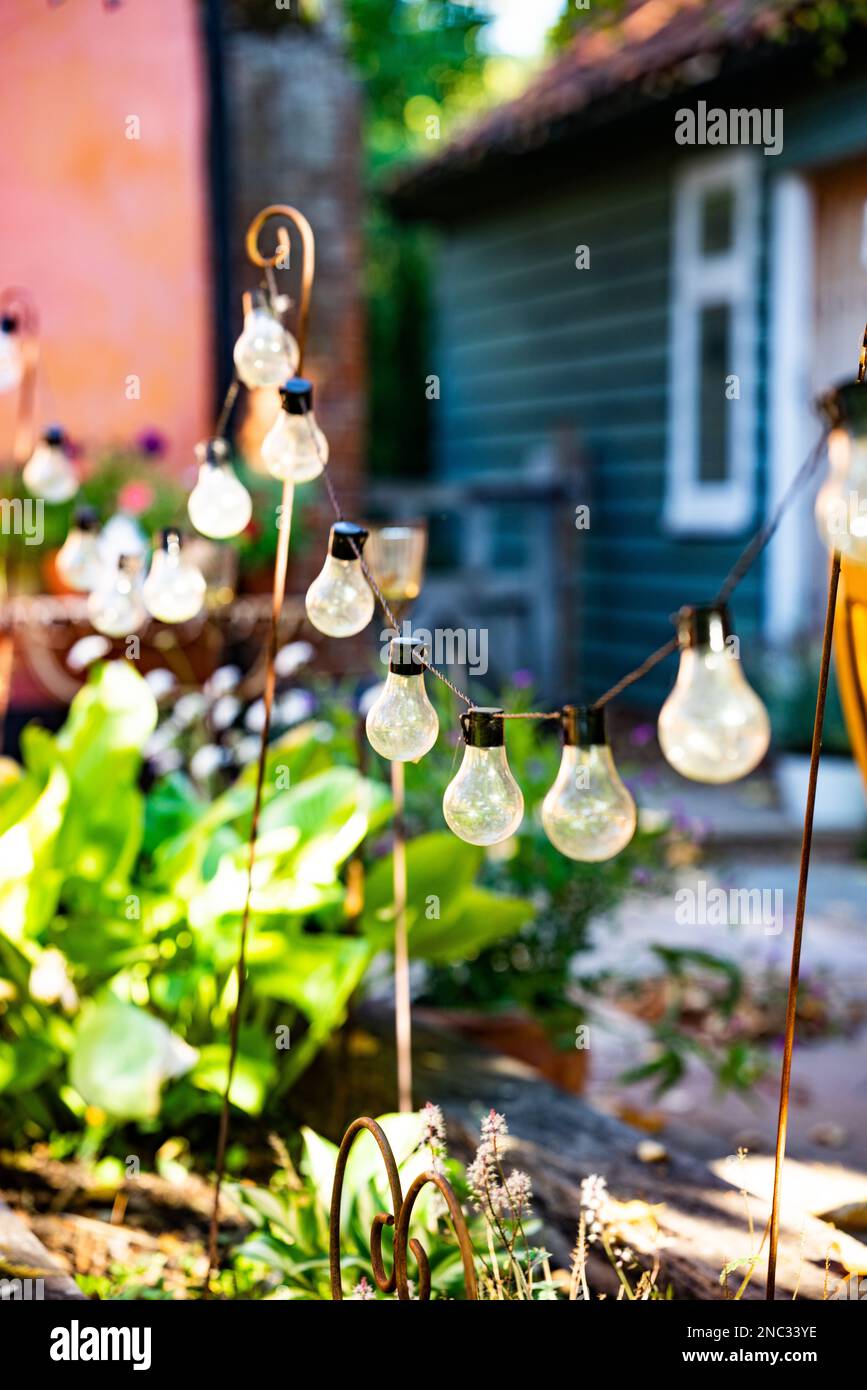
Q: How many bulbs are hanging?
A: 14